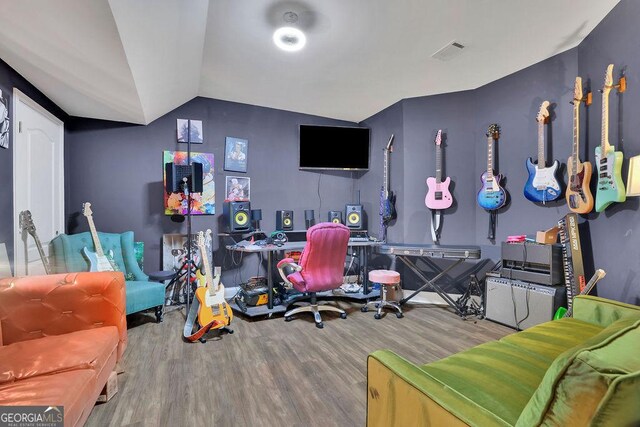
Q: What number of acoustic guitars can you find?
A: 0